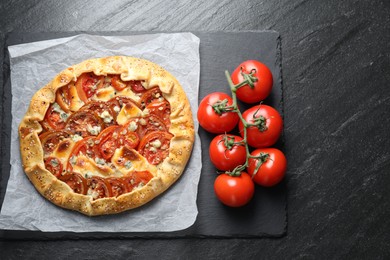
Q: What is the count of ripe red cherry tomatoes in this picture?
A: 6